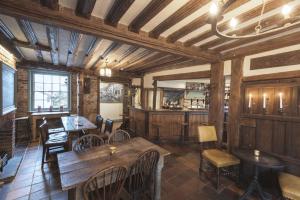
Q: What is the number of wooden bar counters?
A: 1